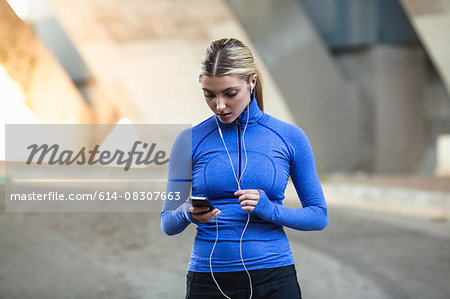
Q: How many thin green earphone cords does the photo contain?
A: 0